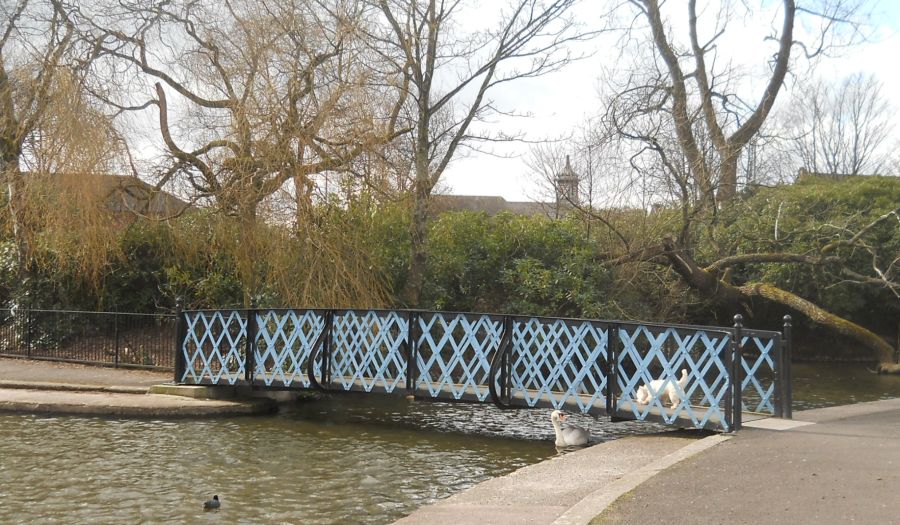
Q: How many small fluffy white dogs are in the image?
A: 1